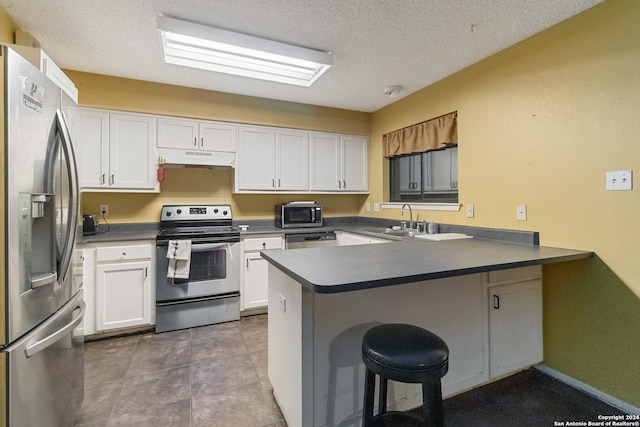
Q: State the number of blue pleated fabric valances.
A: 0